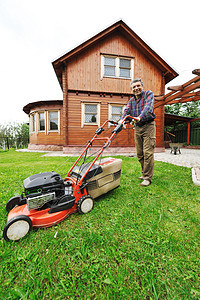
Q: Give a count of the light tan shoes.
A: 2